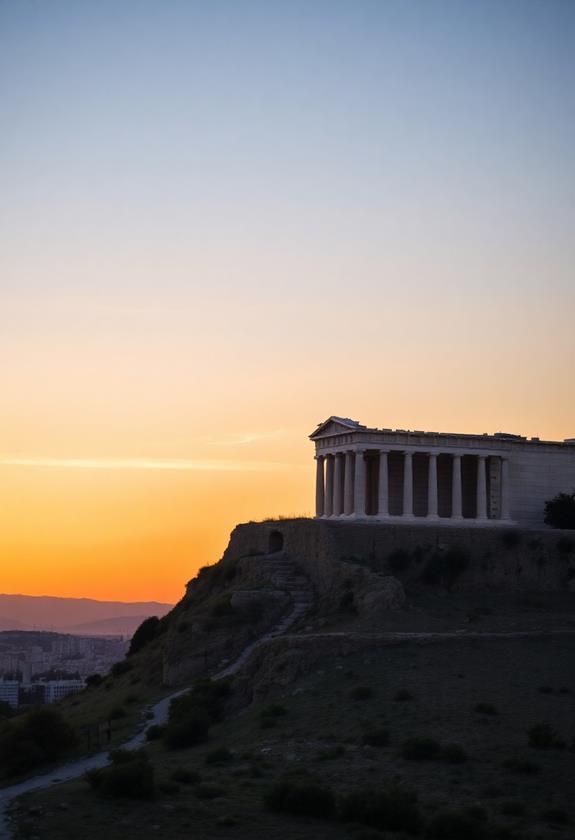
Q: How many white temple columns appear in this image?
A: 11